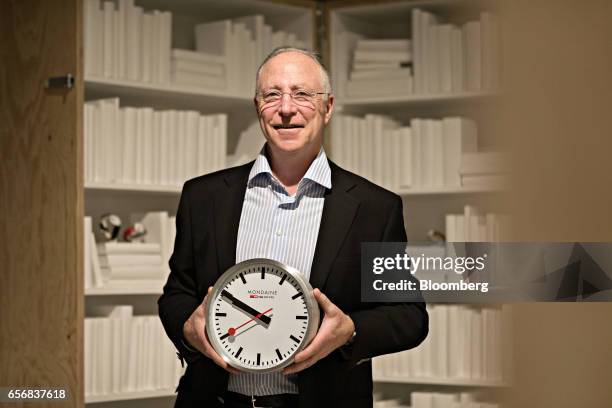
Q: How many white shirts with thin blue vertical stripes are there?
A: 1